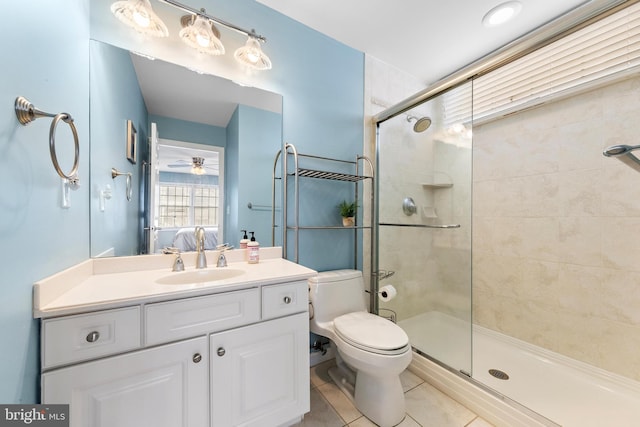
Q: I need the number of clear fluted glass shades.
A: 3